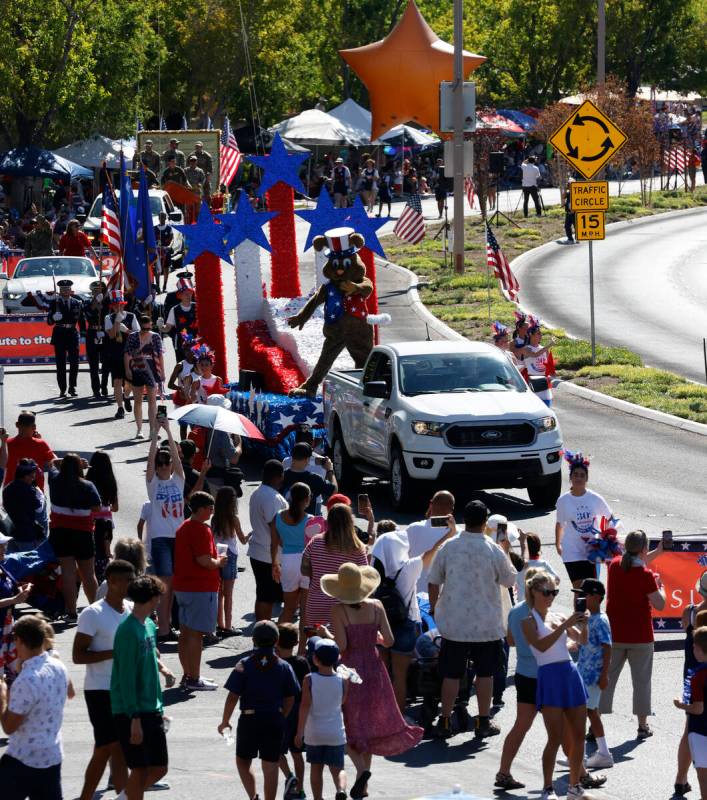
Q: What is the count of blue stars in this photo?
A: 5